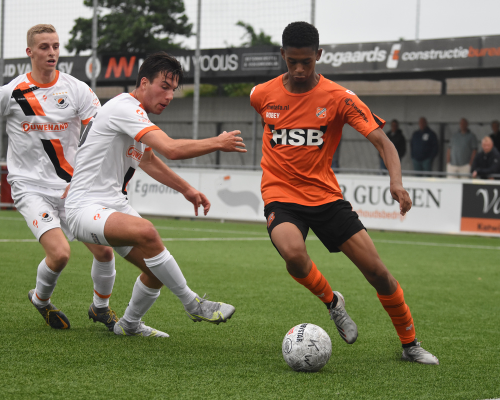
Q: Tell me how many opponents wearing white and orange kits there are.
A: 2